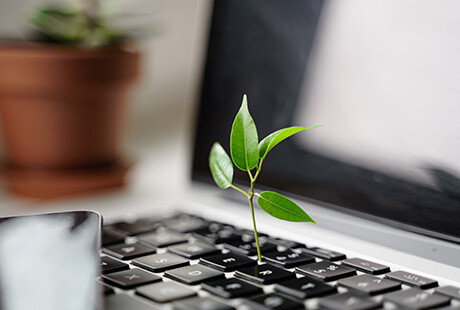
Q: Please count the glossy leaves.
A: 4